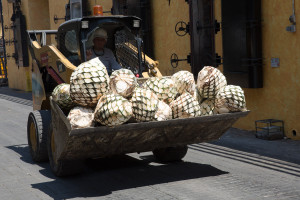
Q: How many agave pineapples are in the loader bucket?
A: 13